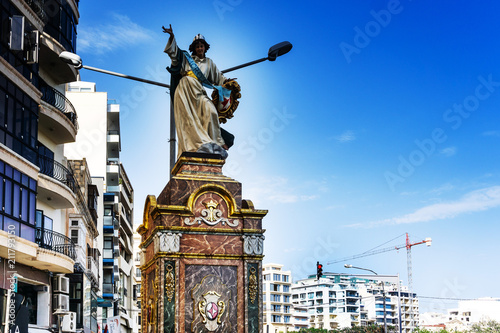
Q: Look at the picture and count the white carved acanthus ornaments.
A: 2